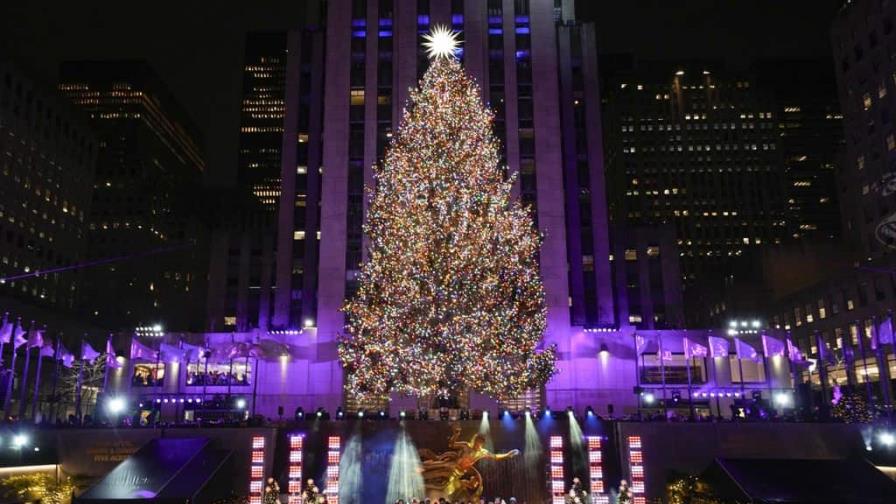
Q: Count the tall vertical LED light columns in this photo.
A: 6